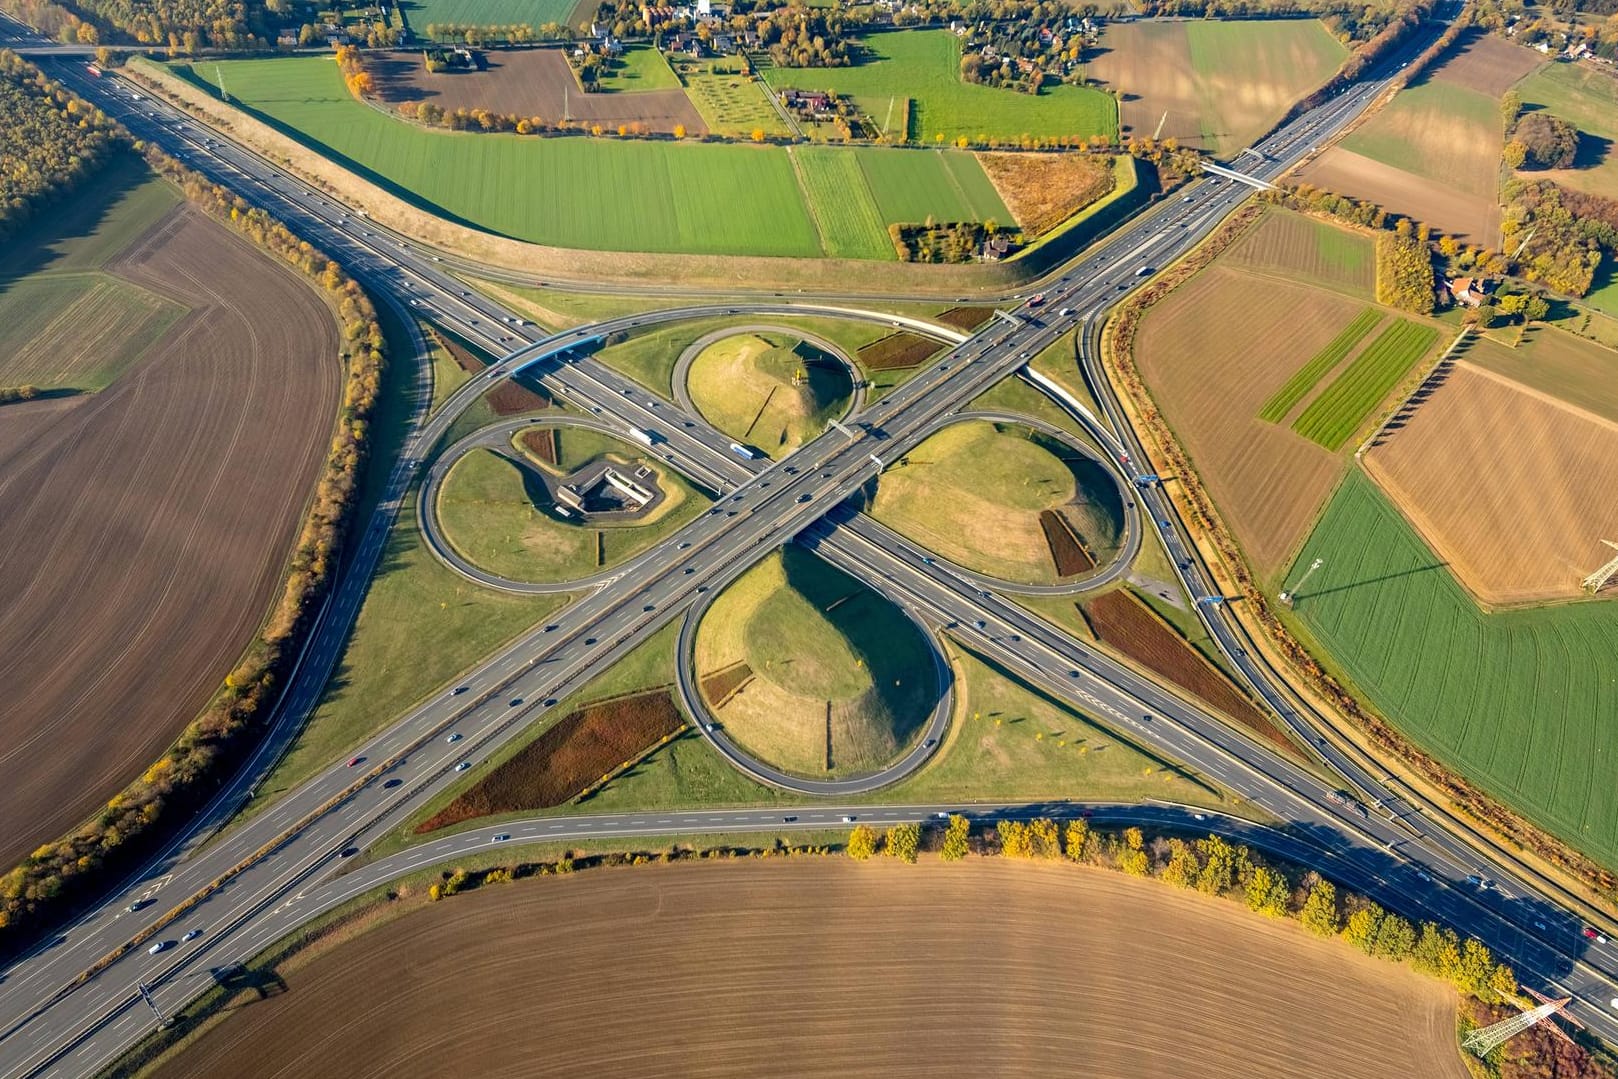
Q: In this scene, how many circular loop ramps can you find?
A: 4